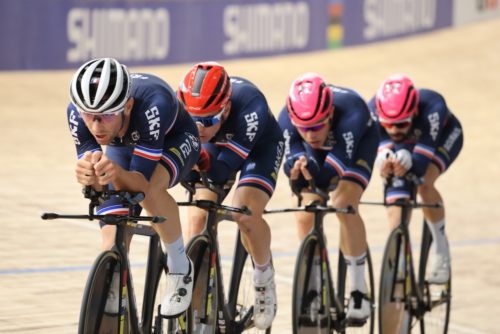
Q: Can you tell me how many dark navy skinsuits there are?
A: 4